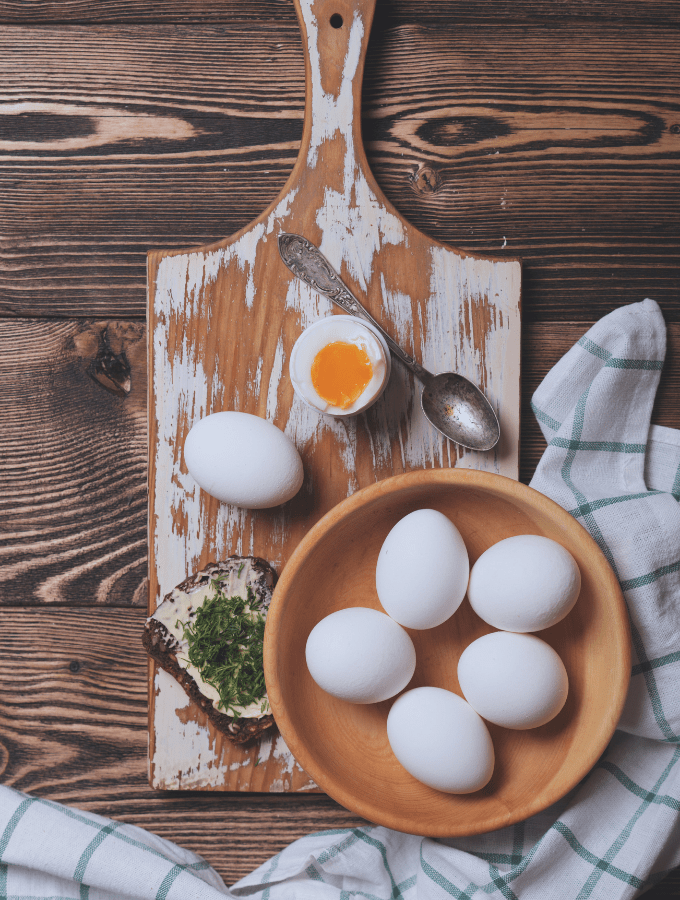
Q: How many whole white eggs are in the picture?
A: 6